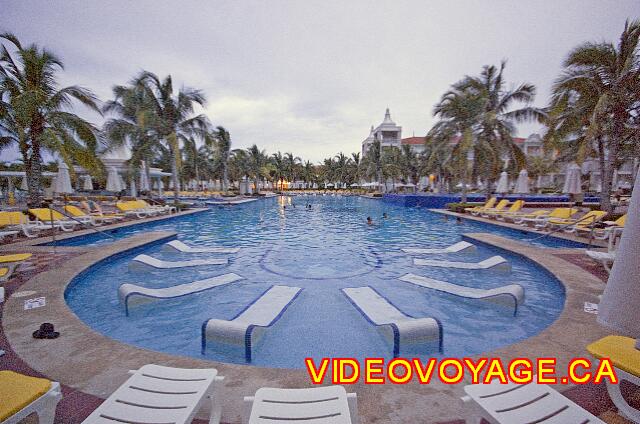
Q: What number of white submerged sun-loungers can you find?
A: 8